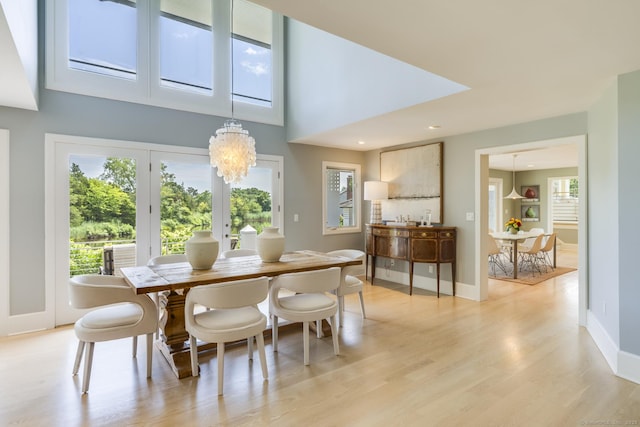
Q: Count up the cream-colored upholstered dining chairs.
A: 6